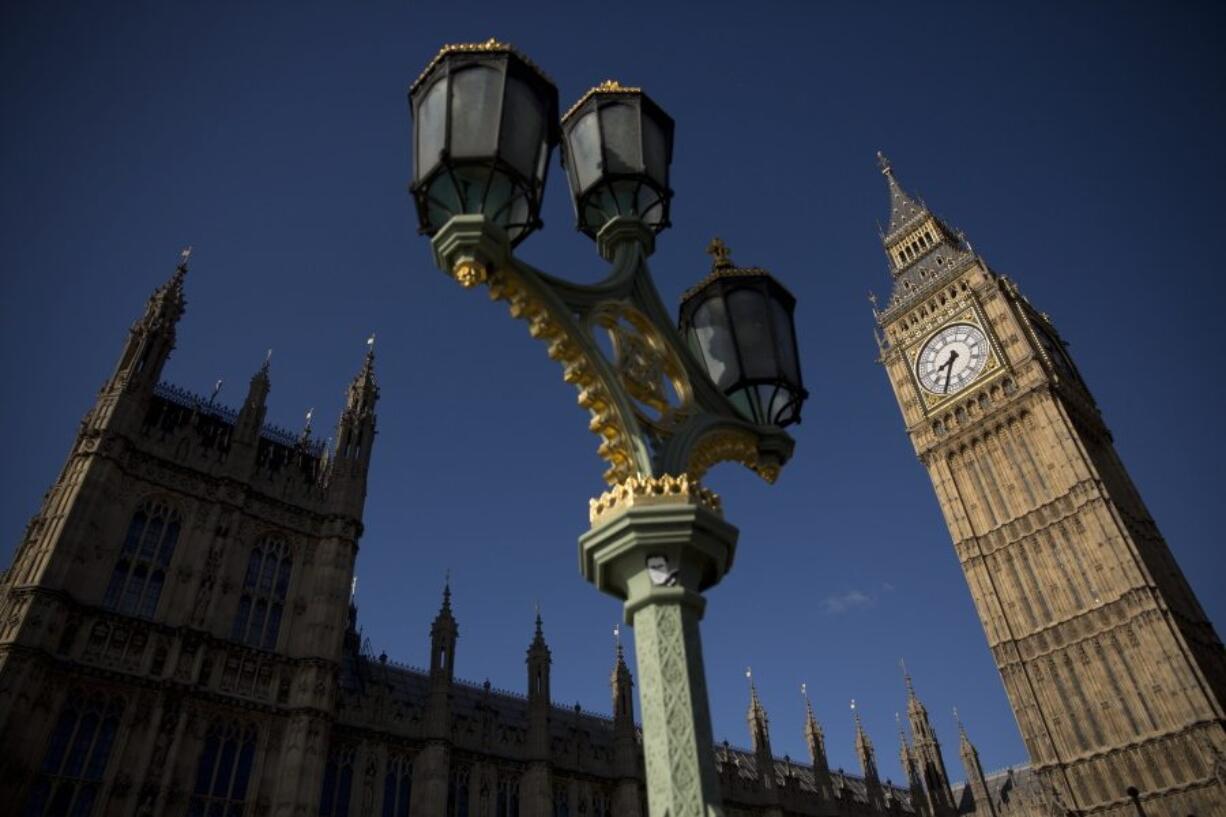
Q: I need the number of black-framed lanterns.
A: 3